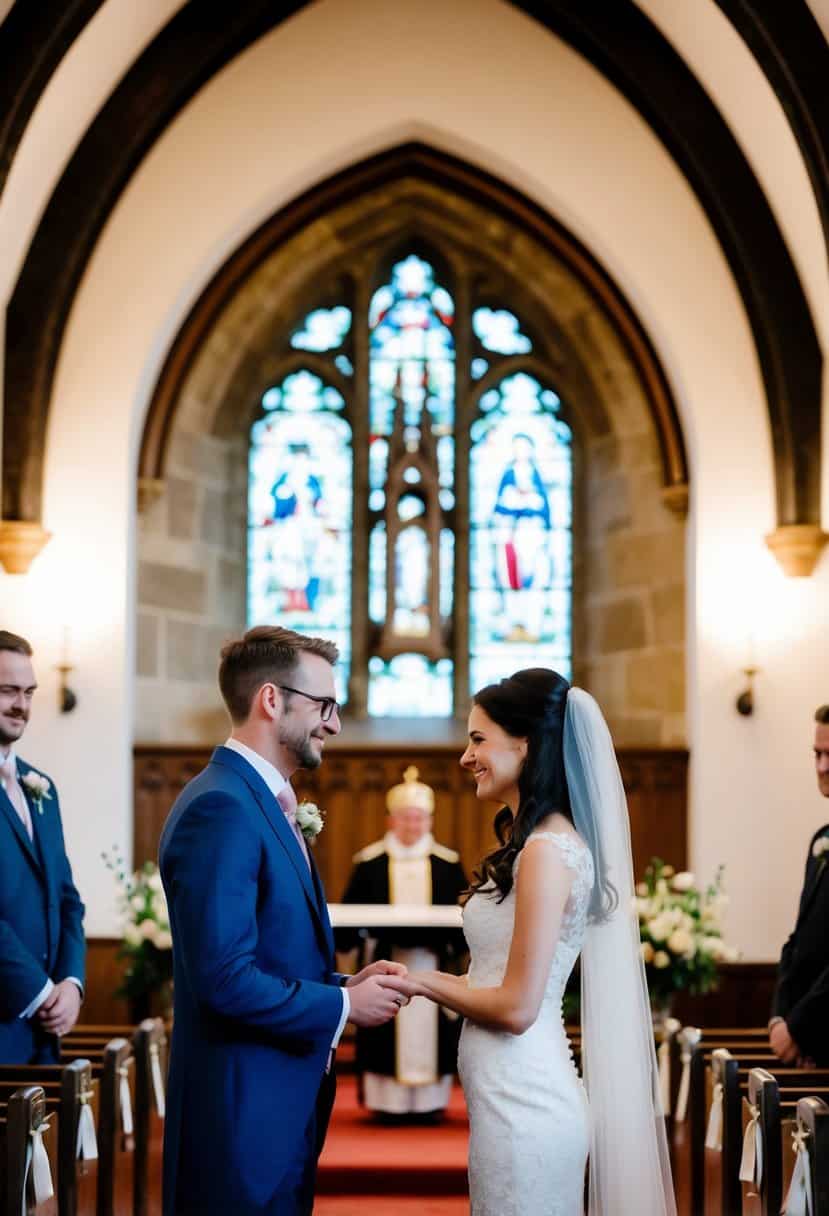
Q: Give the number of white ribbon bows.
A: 9